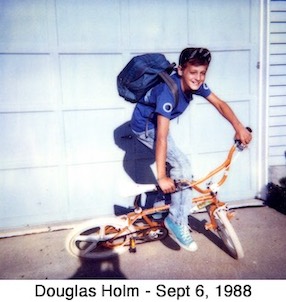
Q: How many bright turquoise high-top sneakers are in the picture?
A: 1